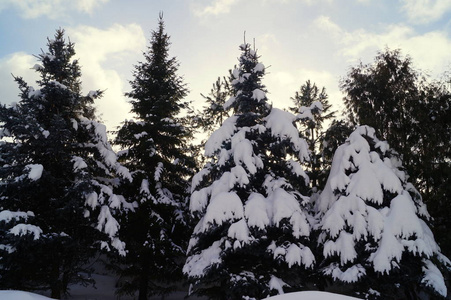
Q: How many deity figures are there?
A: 0